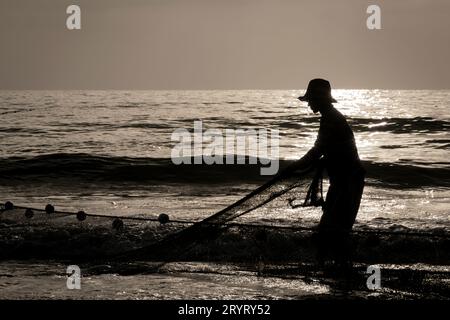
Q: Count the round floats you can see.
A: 6